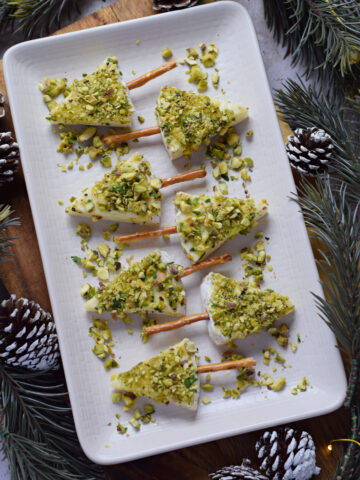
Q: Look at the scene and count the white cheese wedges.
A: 7